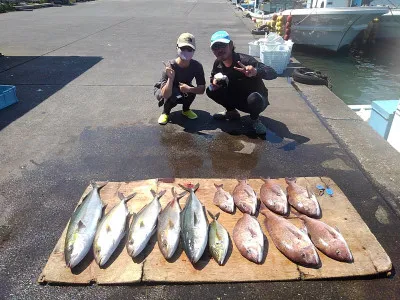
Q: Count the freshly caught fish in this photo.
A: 13